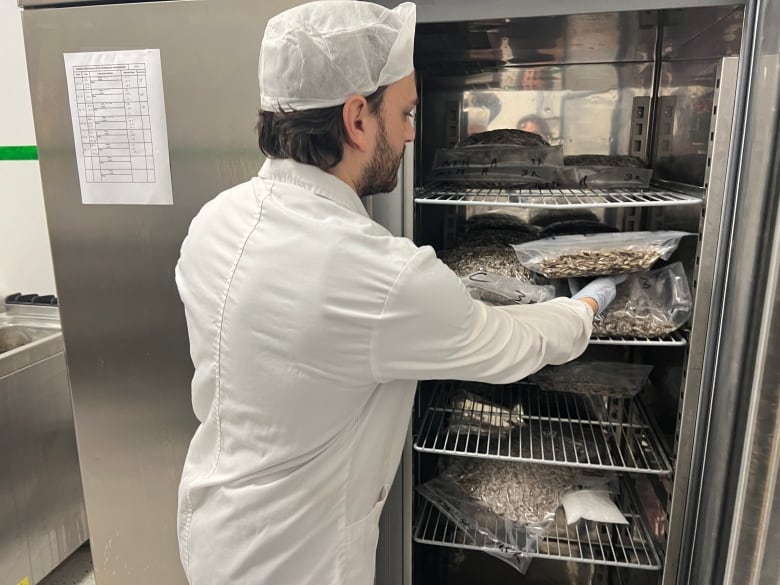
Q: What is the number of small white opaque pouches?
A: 1